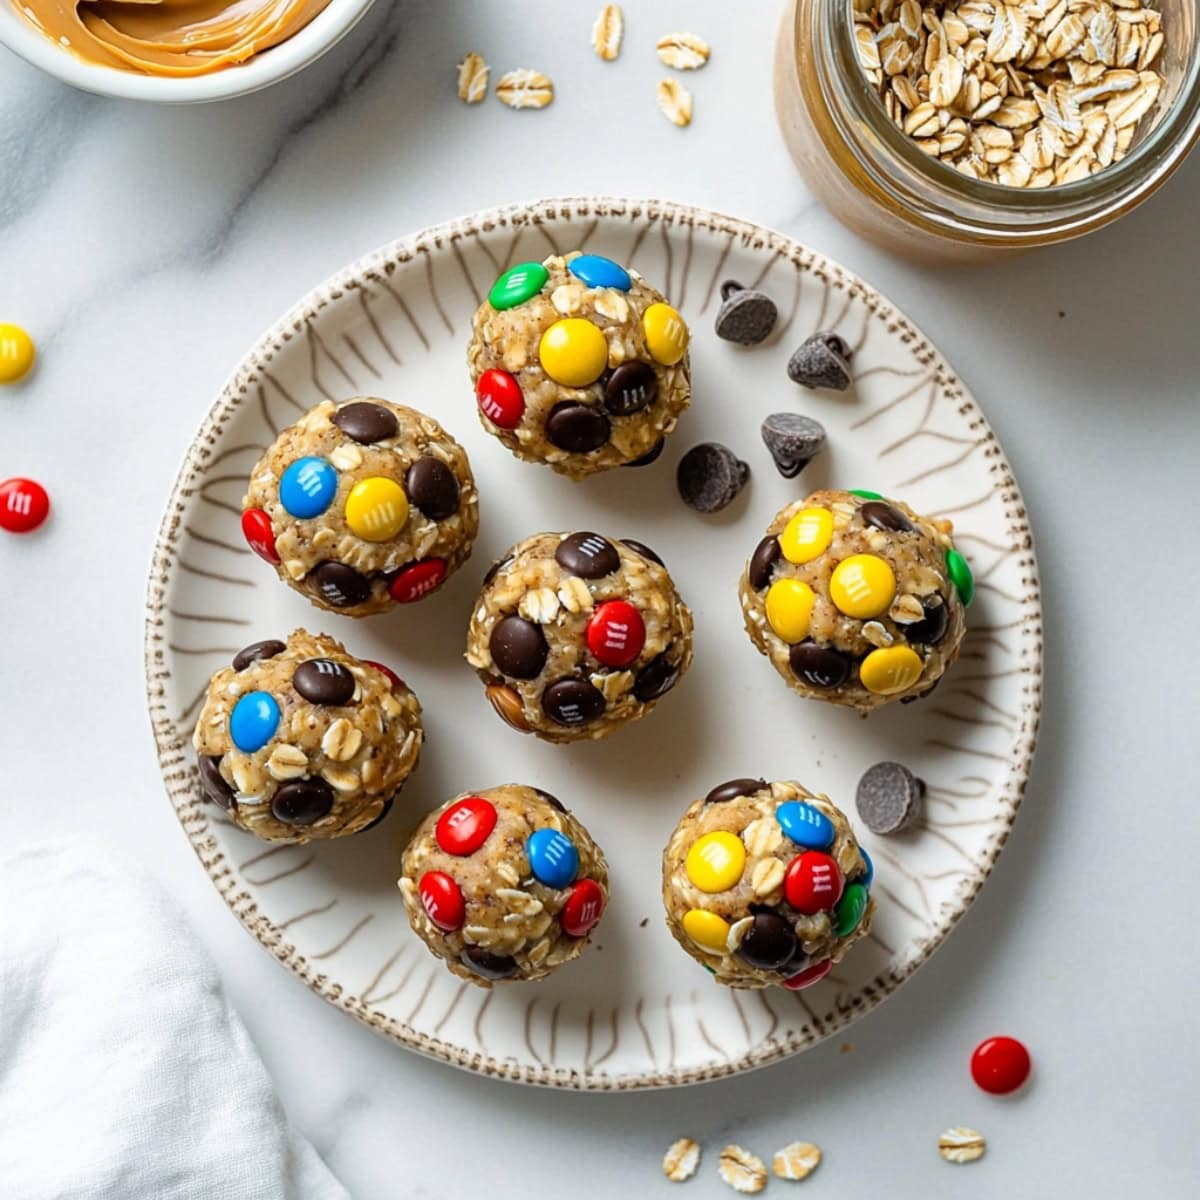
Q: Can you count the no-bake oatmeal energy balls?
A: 7